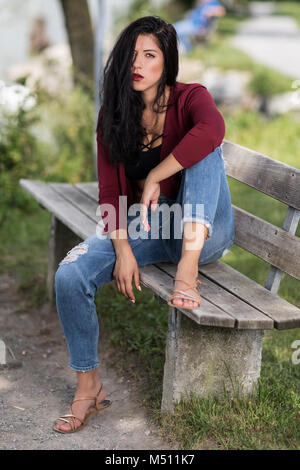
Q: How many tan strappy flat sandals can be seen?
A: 2